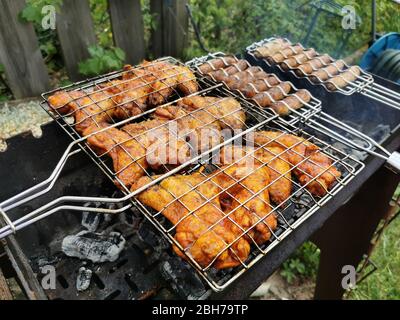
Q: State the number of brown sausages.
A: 12